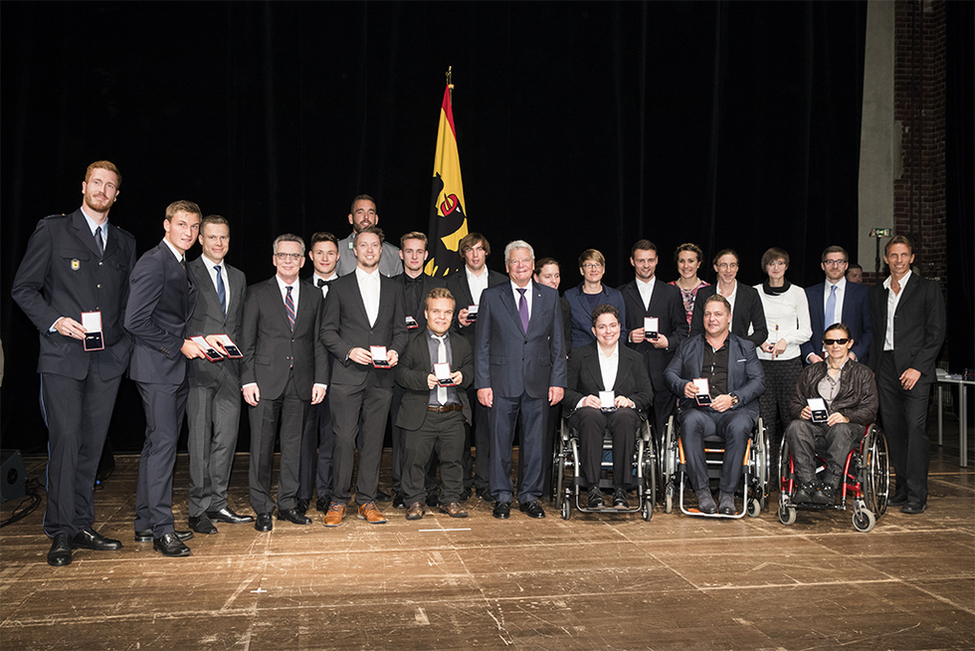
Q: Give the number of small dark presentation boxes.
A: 11